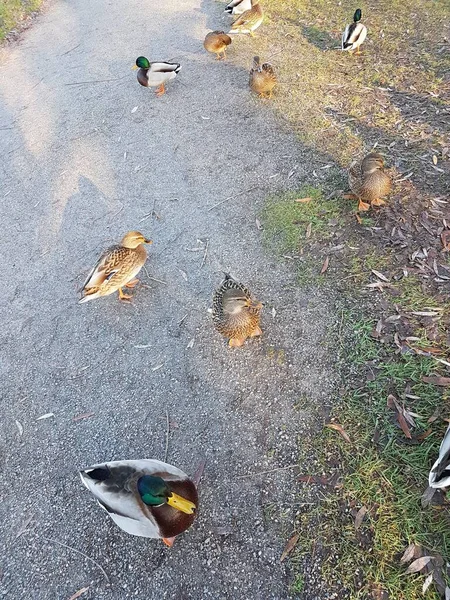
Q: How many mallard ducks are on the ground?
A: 11